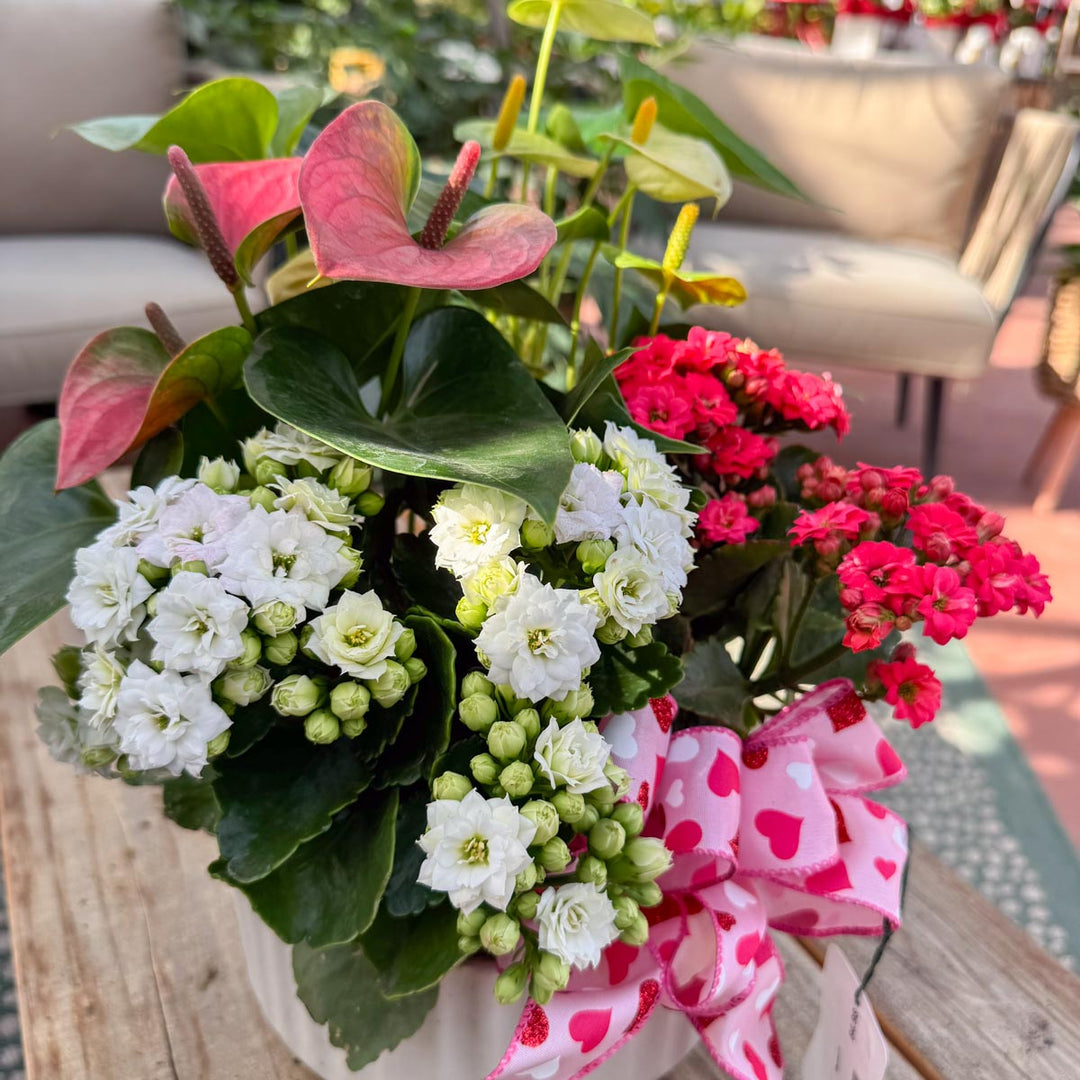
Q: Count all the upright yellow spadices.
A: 3